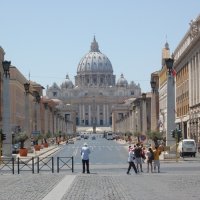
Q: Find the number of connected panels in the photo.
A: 4